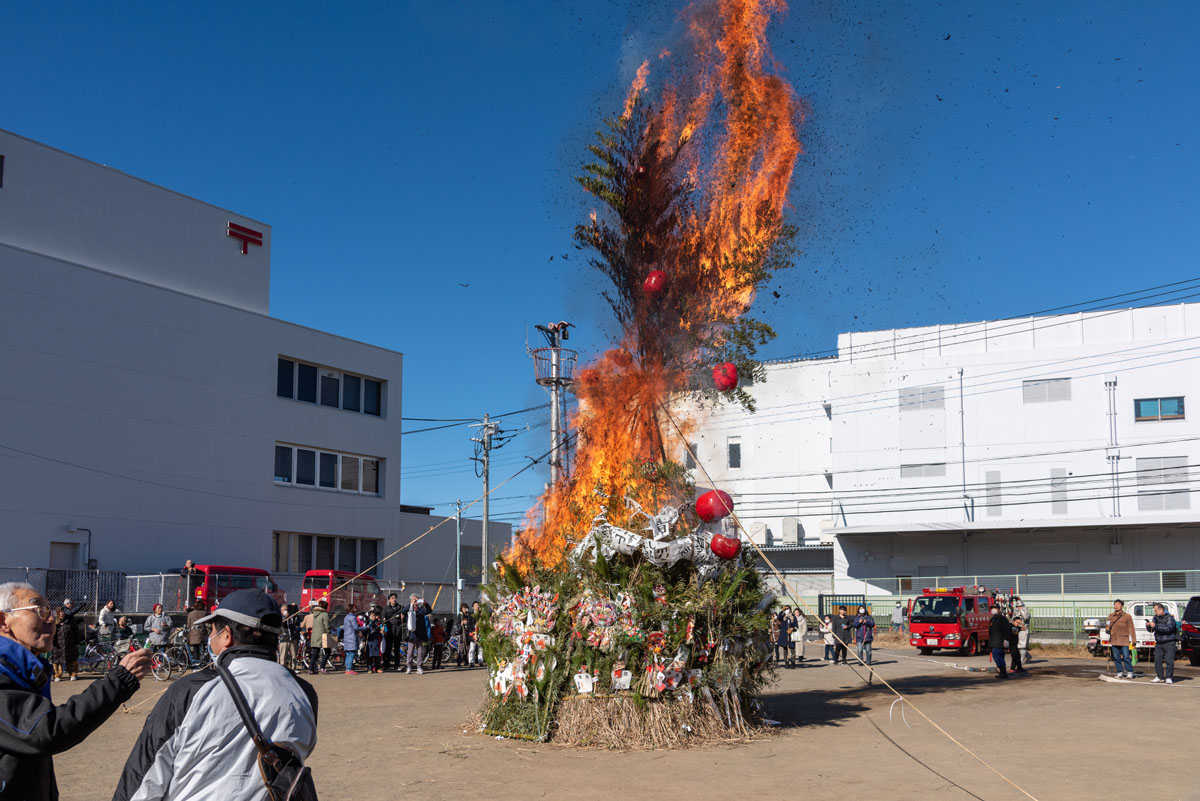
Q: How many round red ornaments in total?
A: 4